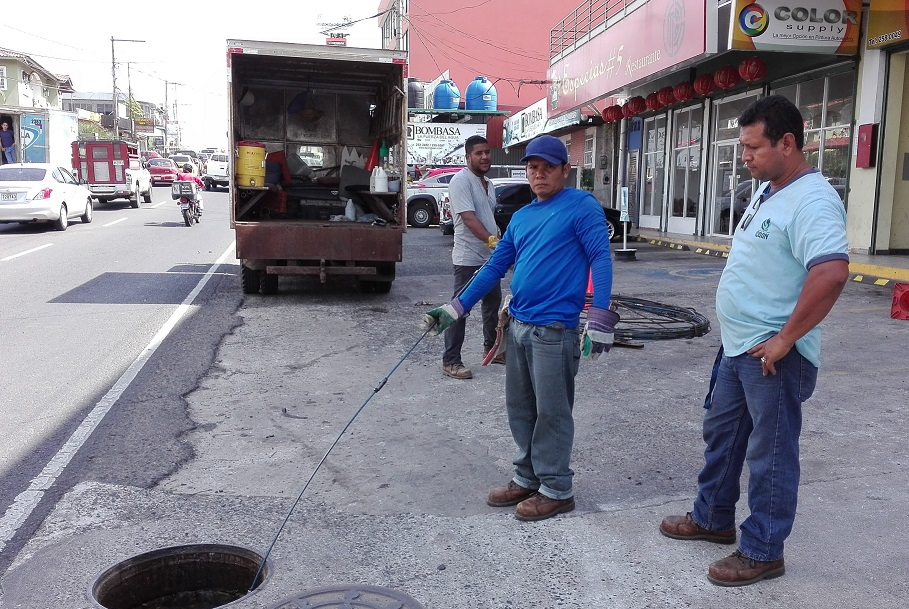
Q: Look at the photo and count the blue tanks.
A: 2